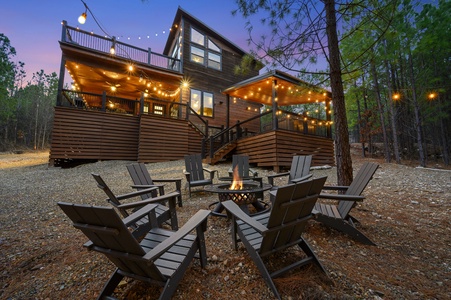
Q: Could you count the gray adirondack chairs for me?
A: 8